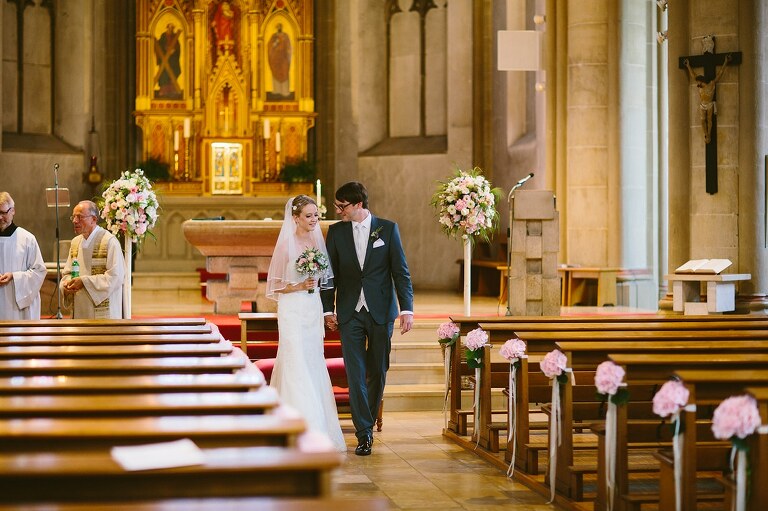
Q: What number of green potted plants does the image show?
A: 2